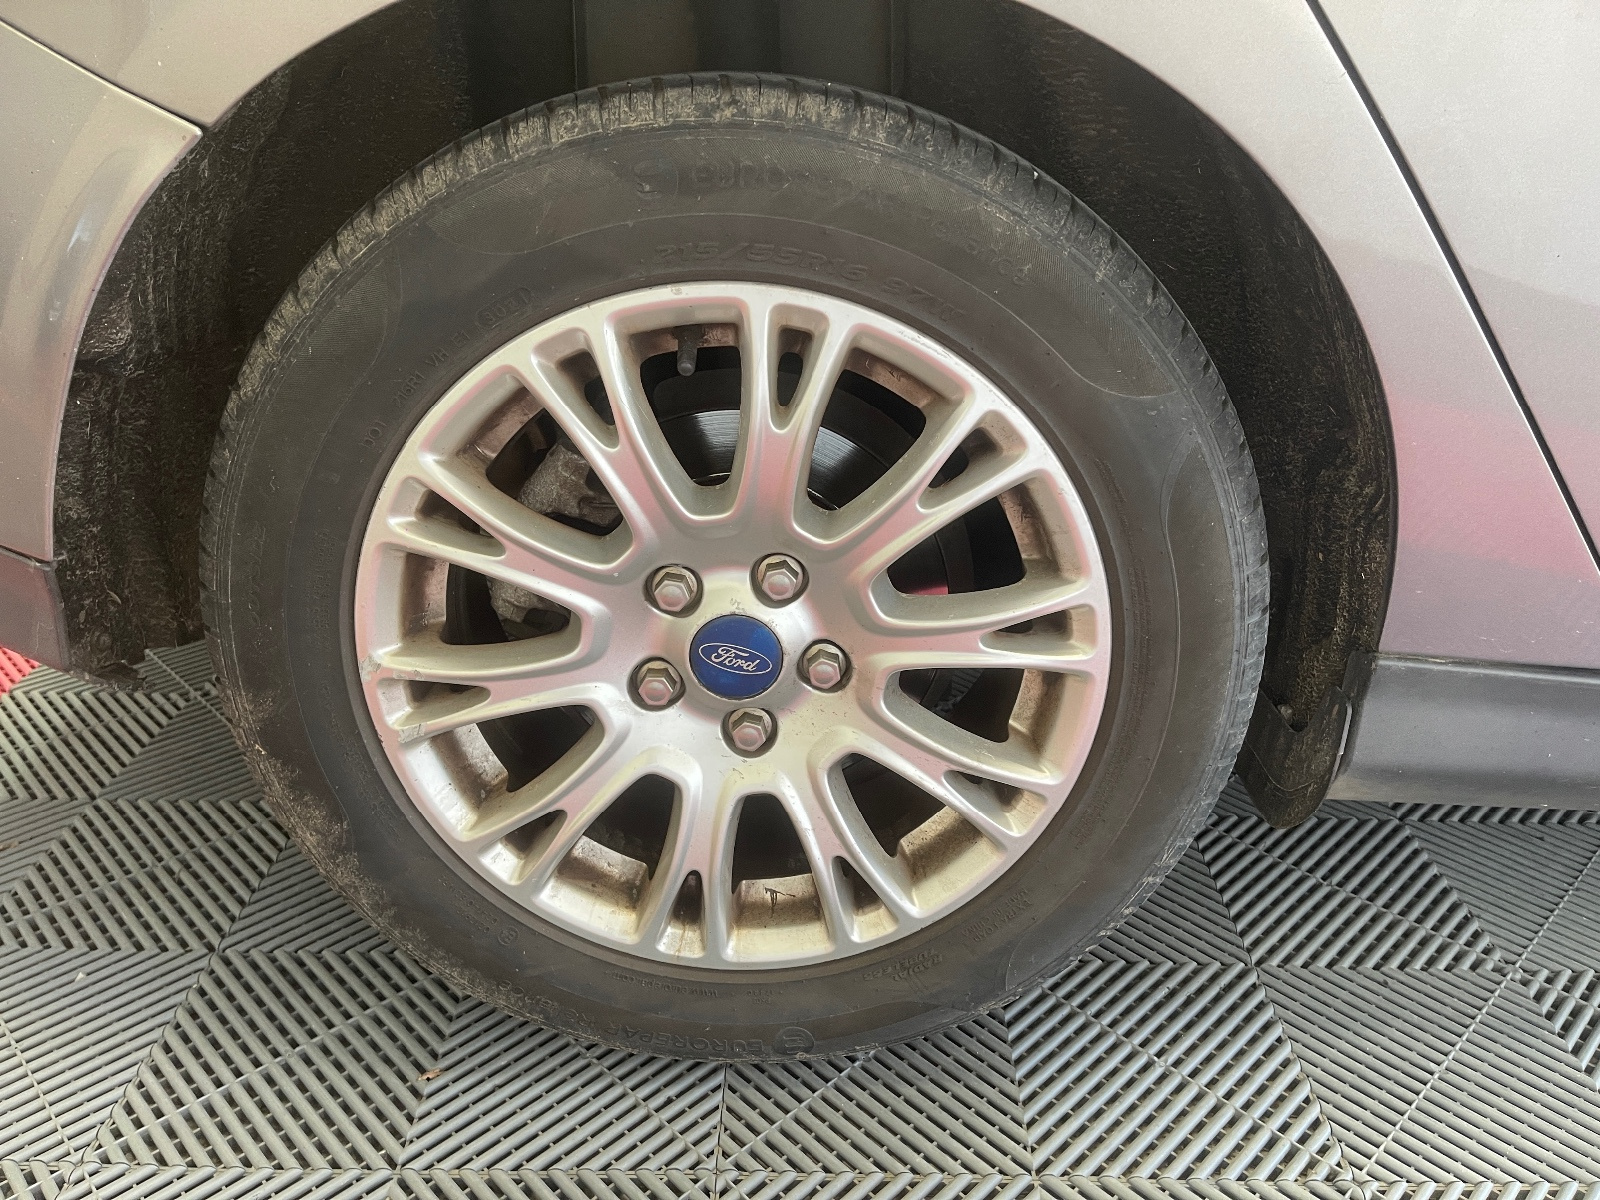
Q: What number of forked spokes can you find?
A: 10